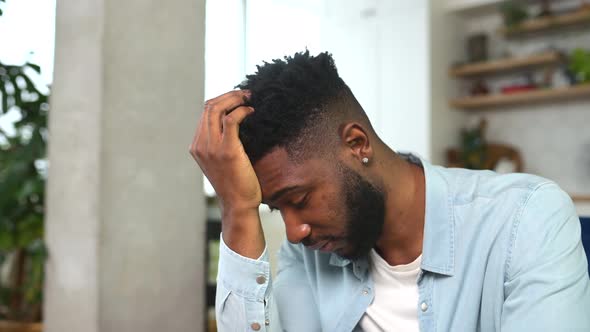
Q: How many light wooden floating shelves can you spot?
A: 3